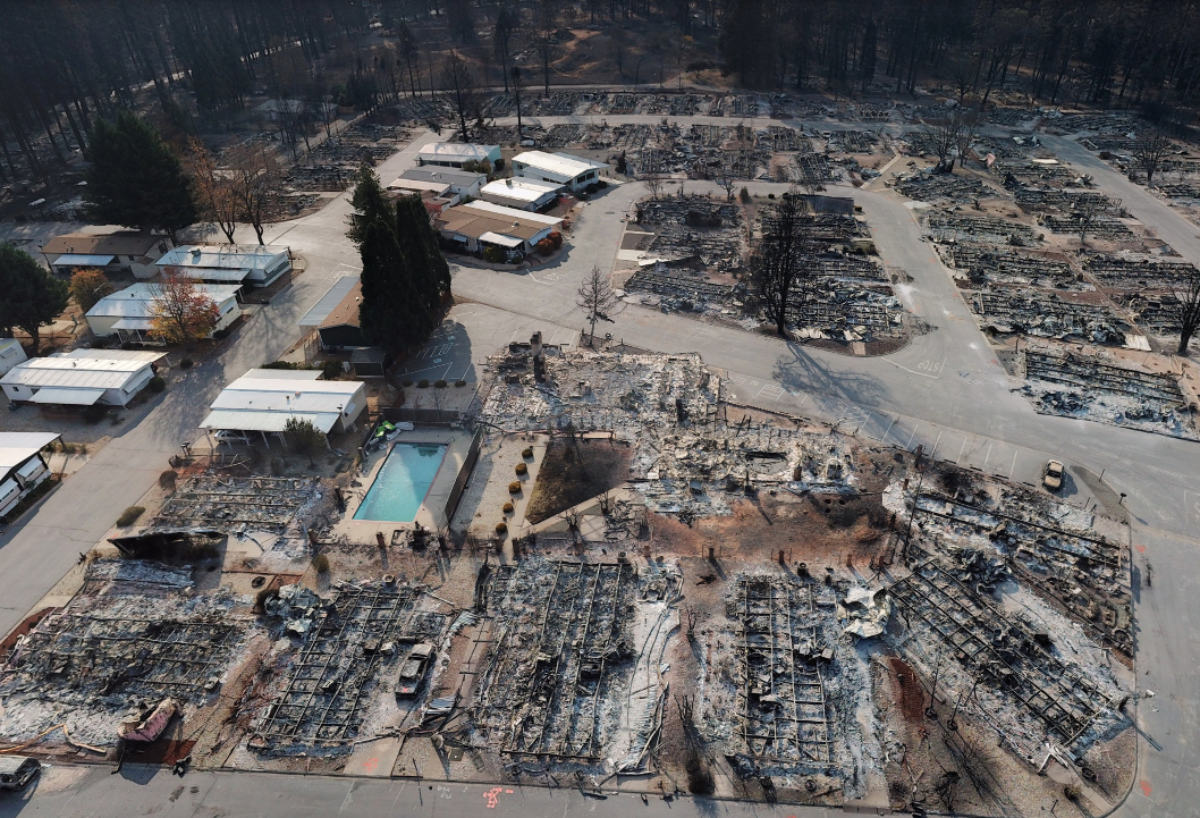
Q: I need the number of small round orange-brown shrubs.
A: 5